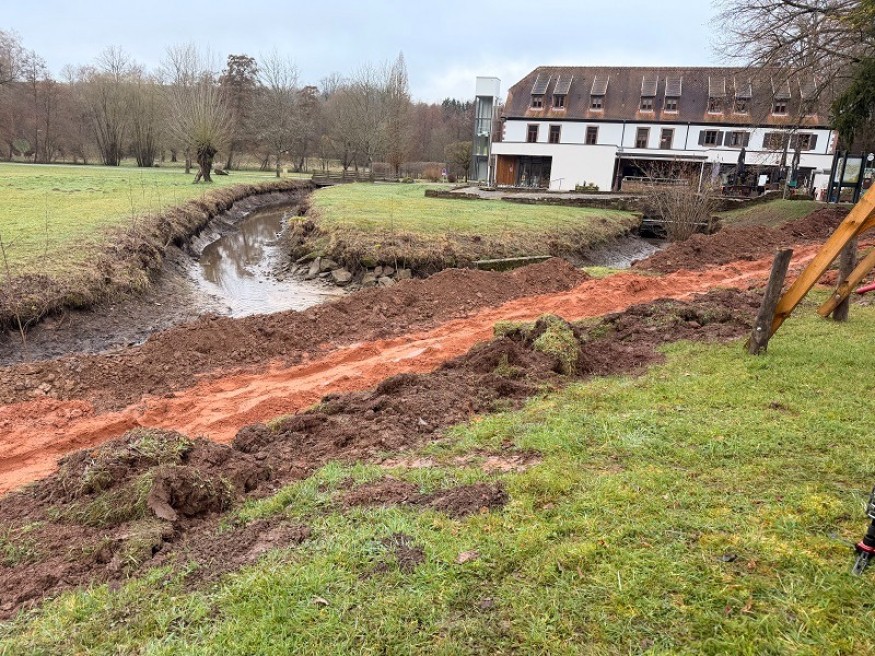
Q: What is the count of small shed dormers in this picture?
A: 9